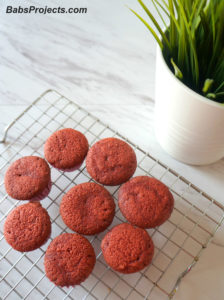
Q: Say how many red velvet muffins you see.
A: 8